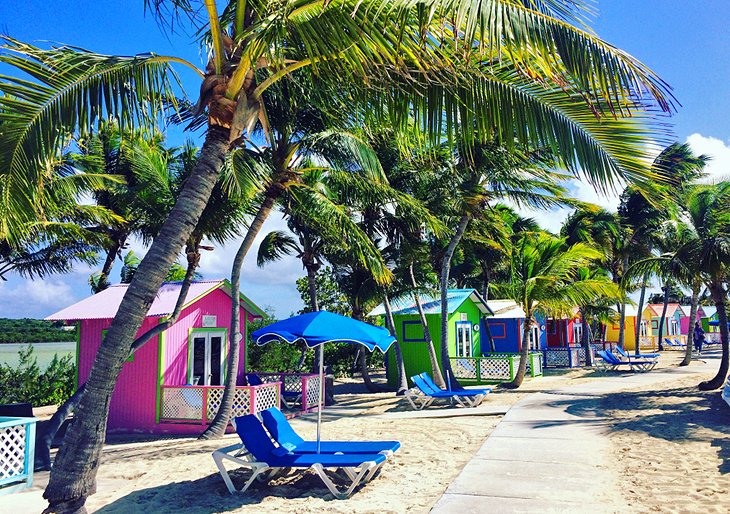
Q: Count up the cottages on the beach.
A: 8